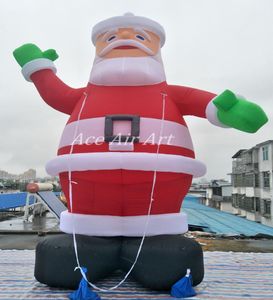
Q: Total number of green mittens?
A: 2